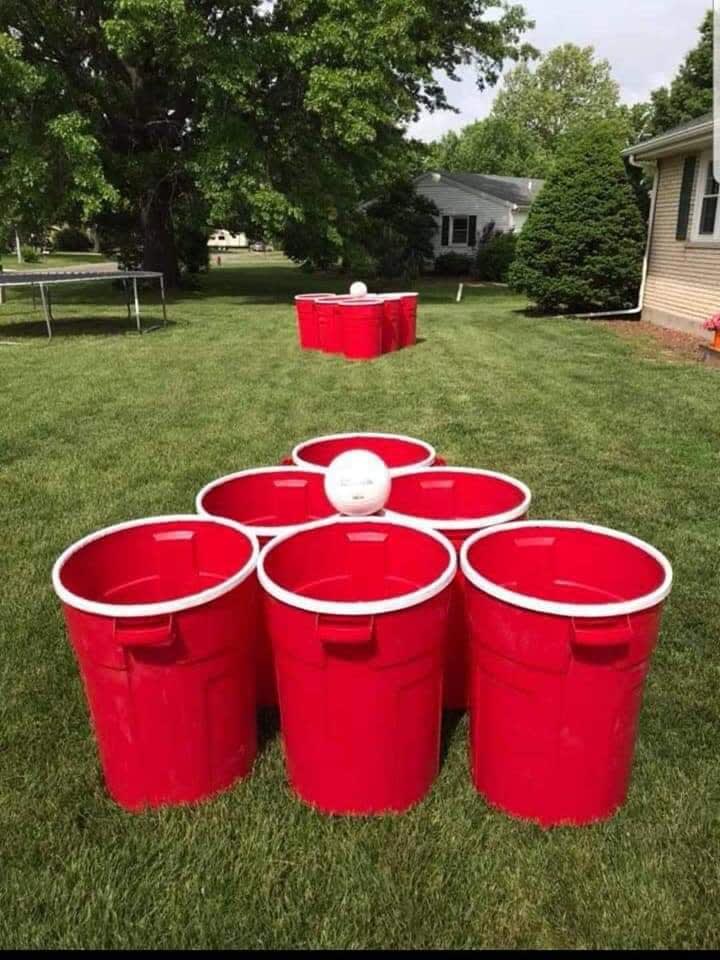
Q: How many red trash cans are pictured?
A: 12